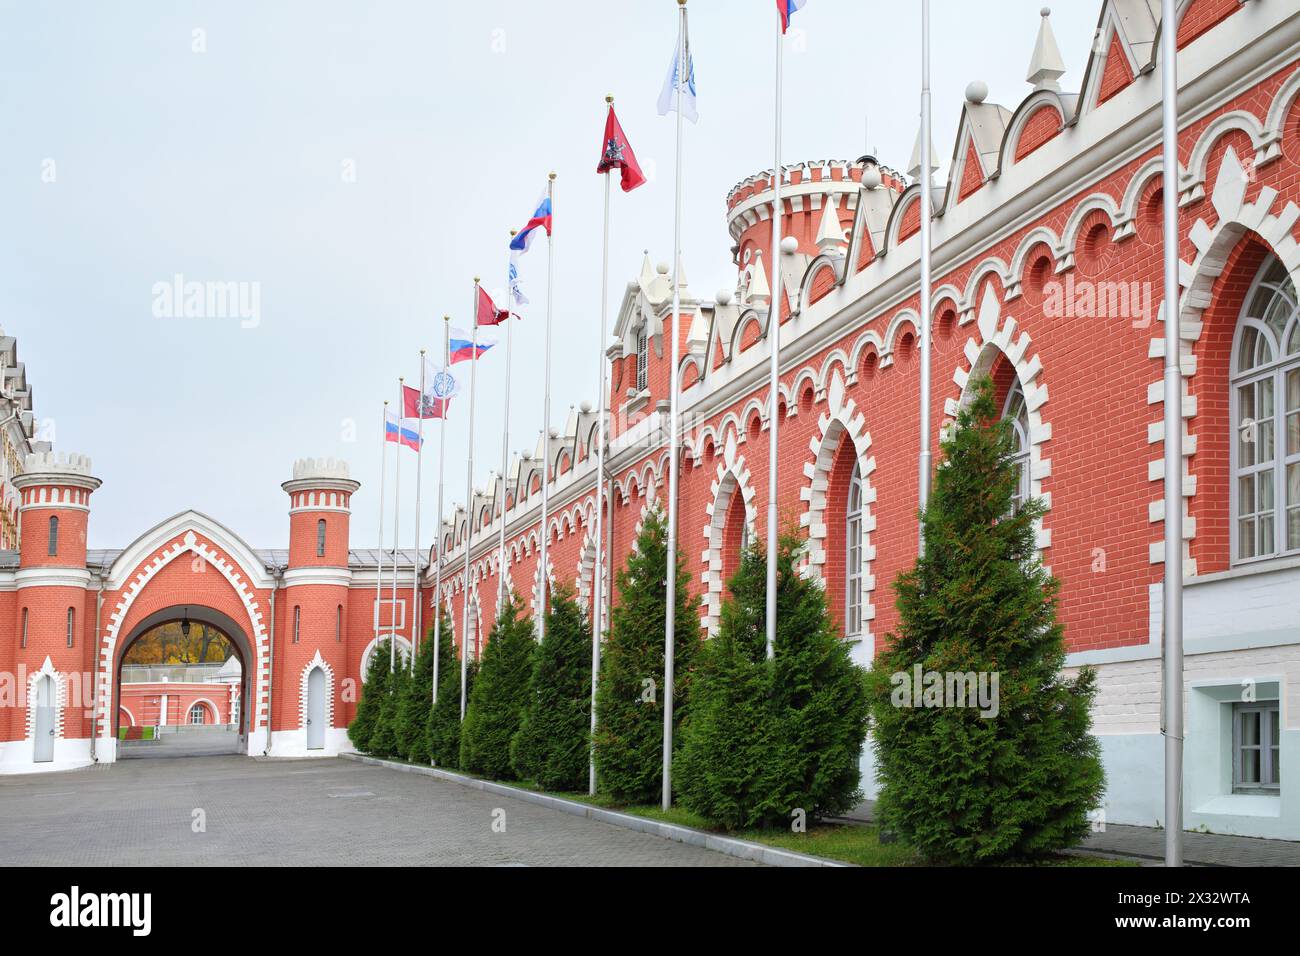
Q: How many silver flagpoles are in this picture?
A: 12